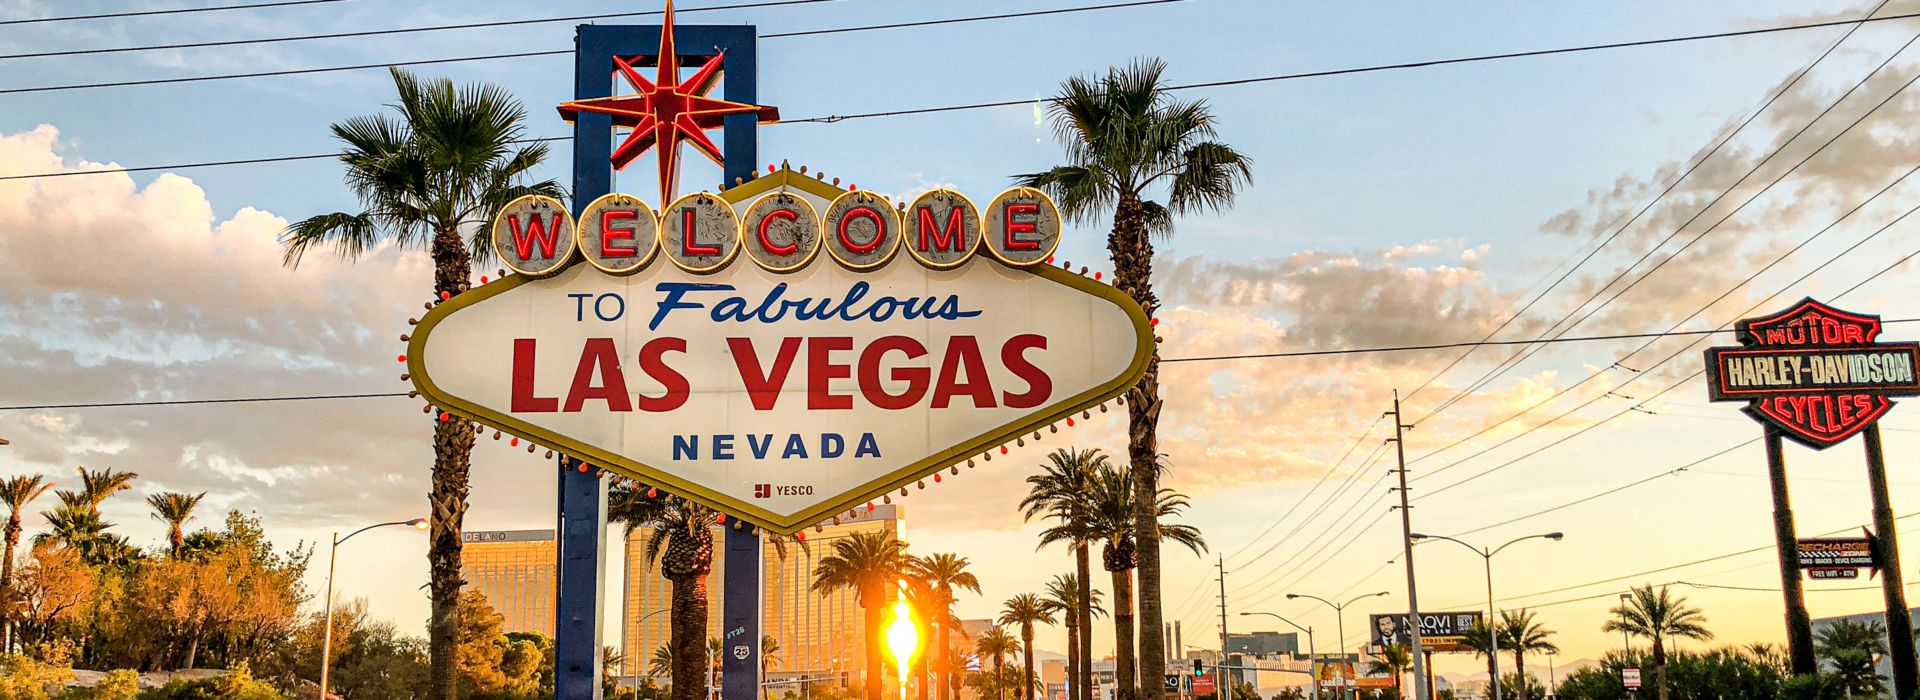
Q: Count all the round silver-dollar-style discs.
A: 7